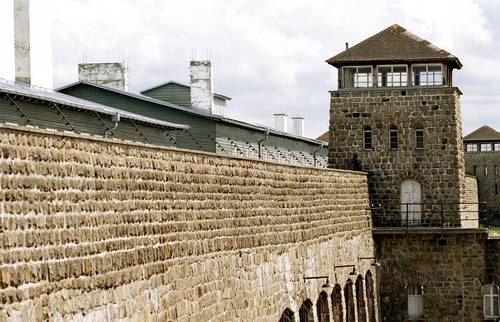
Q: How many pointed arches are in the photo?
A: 7